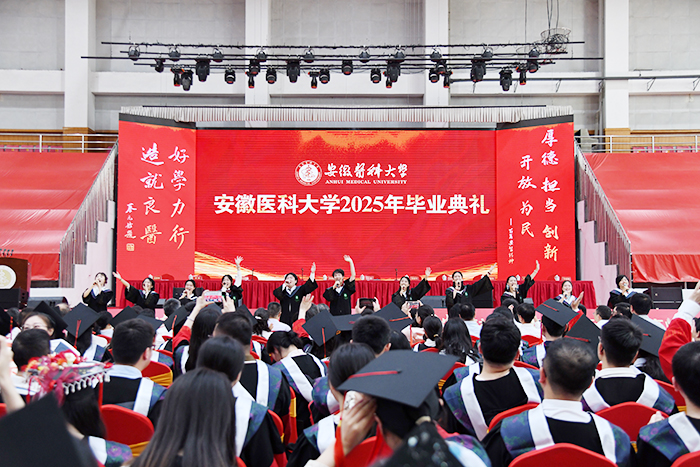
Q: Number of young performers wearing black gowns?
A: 11